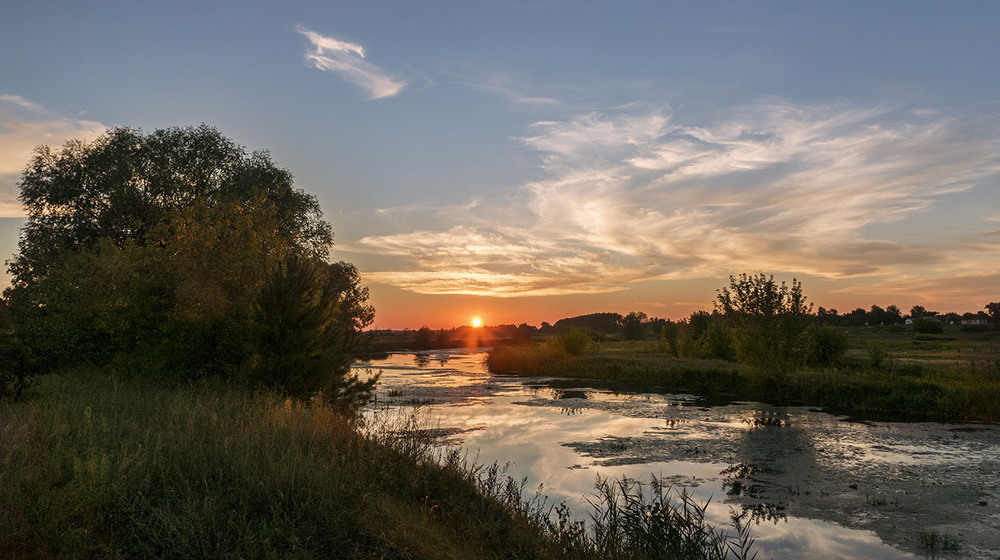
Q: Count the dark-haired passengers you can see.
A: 0